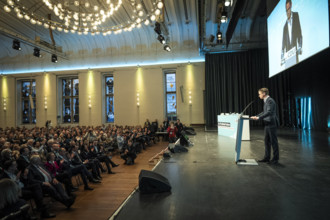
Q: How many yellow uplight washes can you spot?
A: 5